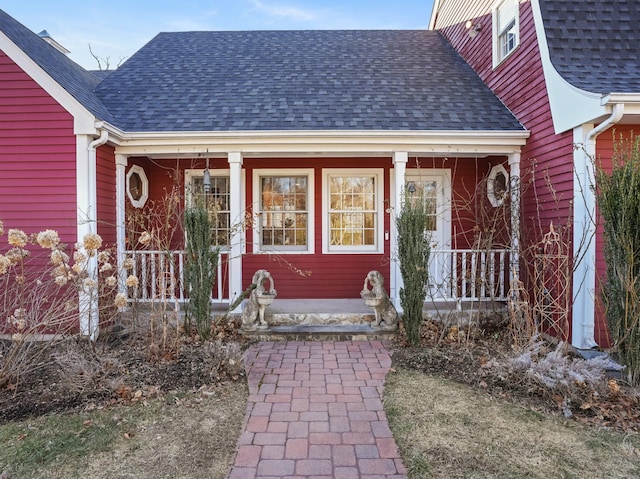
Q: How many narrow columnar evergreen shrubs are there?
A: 3